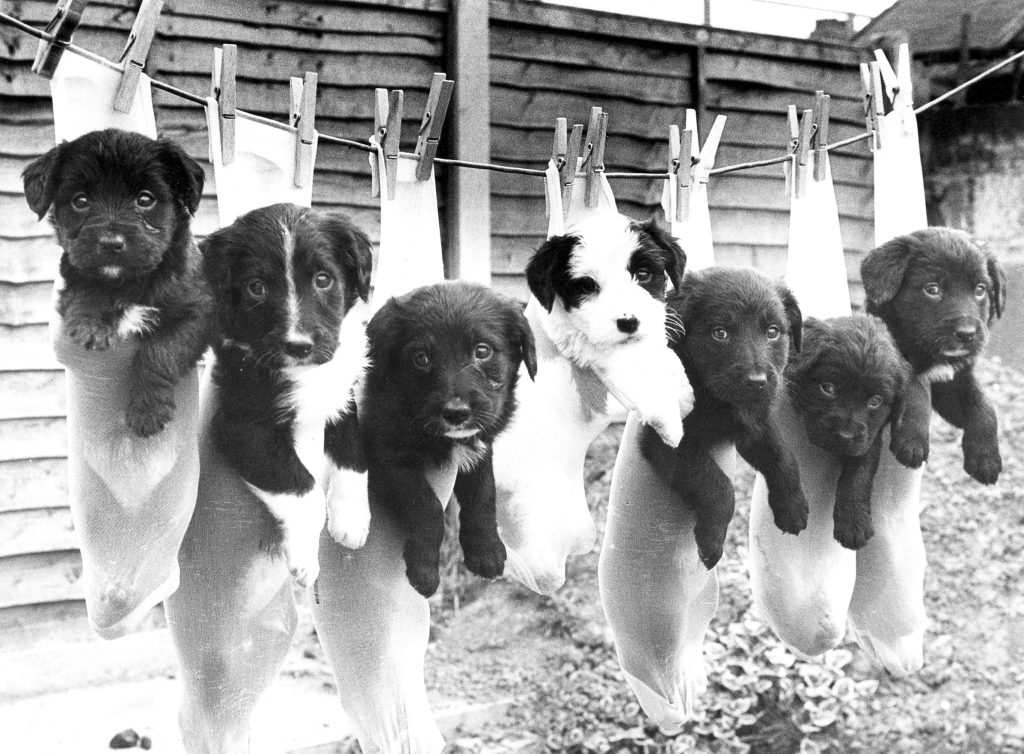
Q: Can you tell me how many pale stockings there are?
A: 7